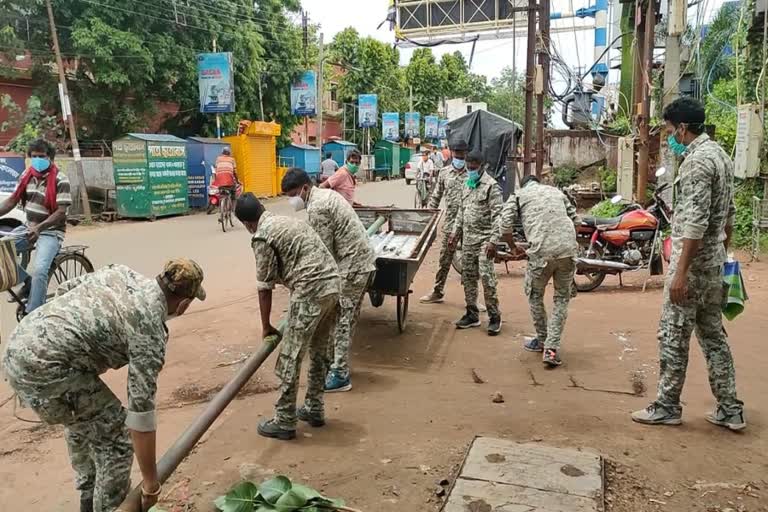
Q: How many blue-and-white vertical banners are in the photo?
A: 7